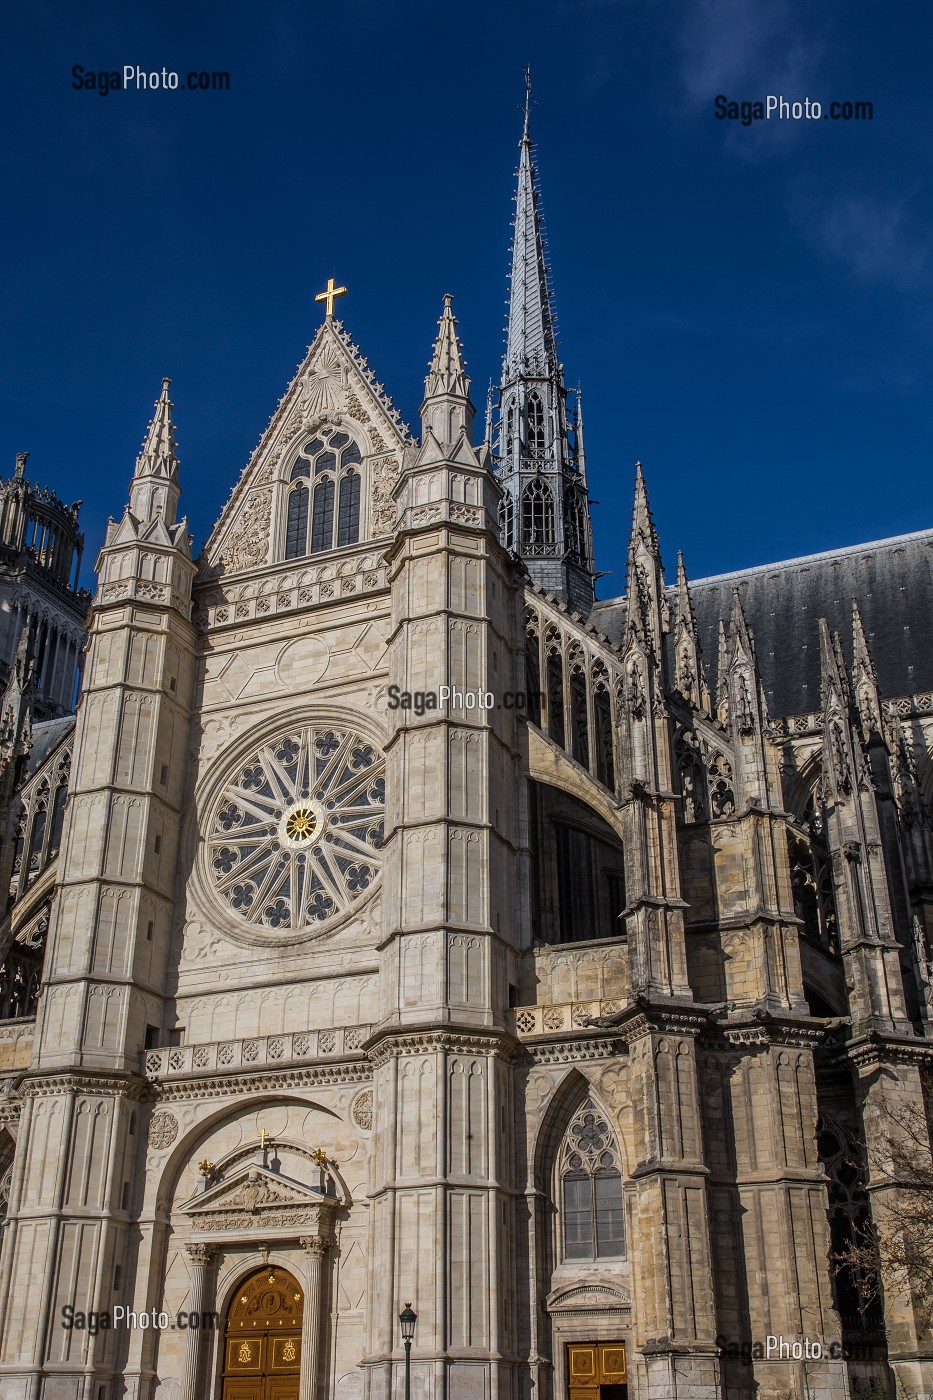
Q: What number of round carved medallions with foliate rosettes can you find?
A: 2